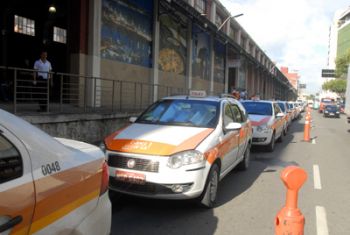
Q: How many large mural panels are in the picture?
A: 4